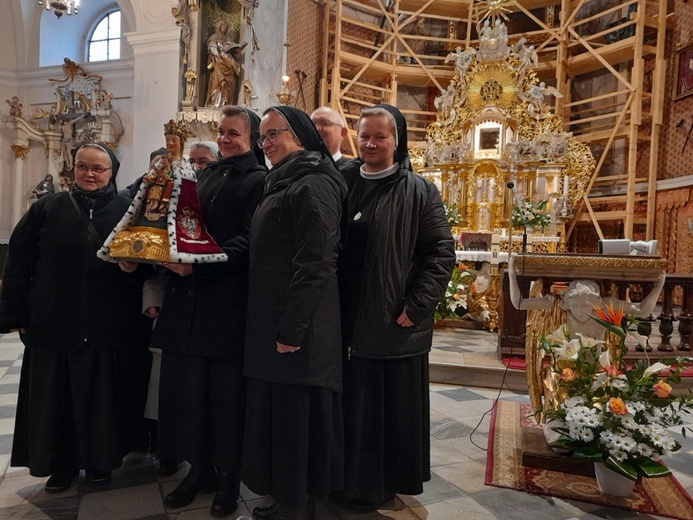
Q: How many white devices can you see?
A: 1